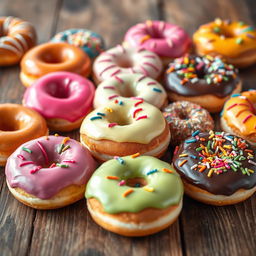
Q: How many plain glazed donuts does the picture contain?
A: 2